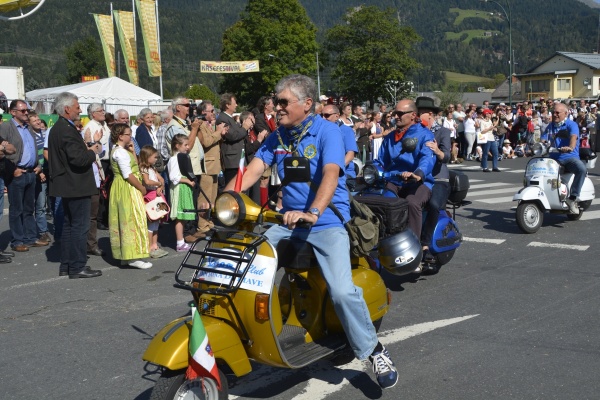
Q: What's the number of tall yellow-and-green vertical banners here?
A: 3